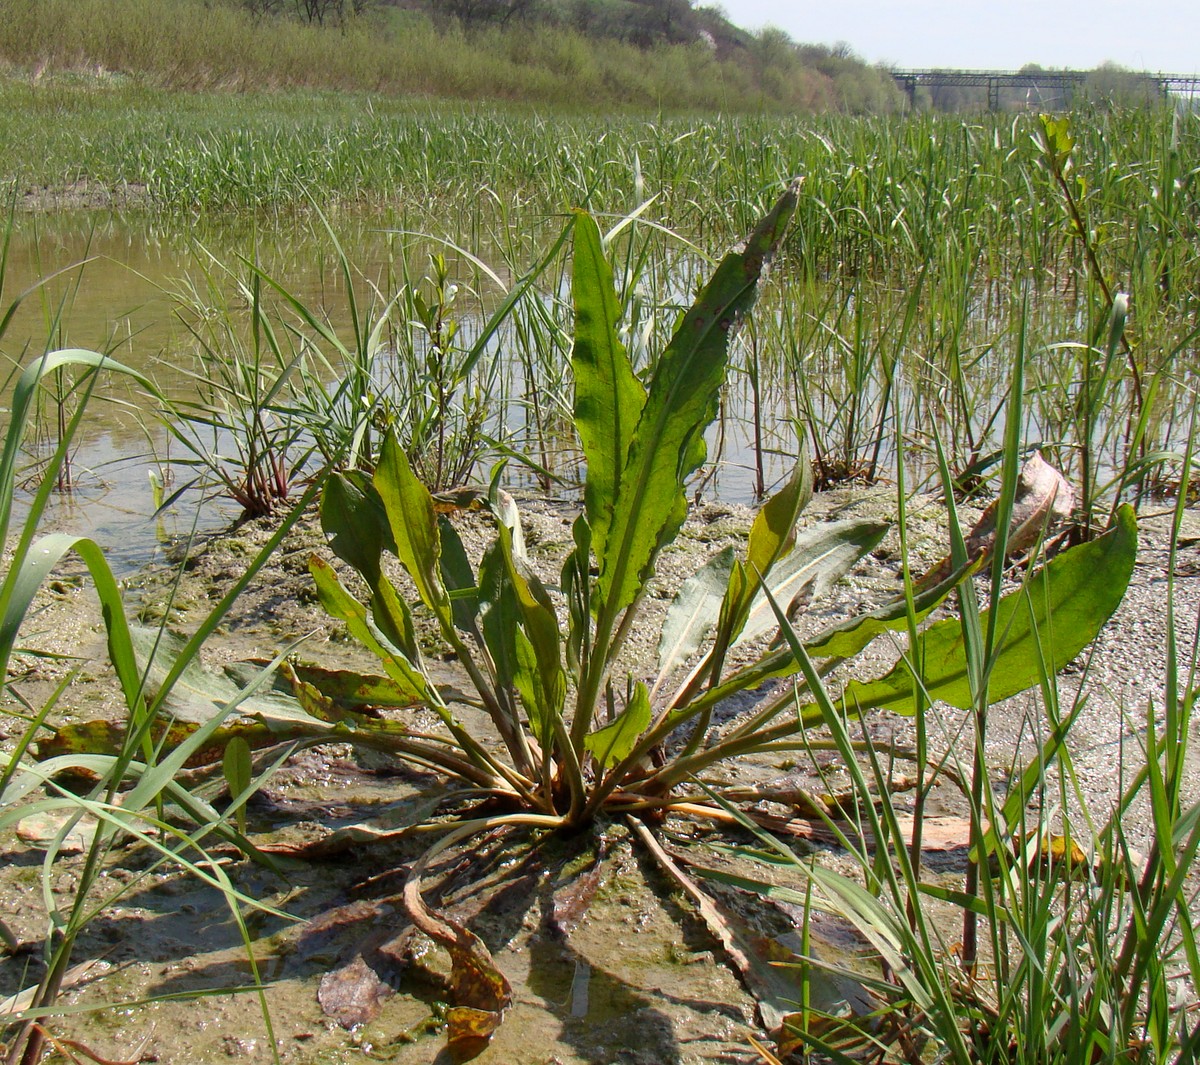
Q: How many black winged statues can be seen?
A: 0